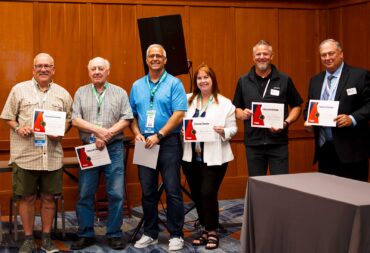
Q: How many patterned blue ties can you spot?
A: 1